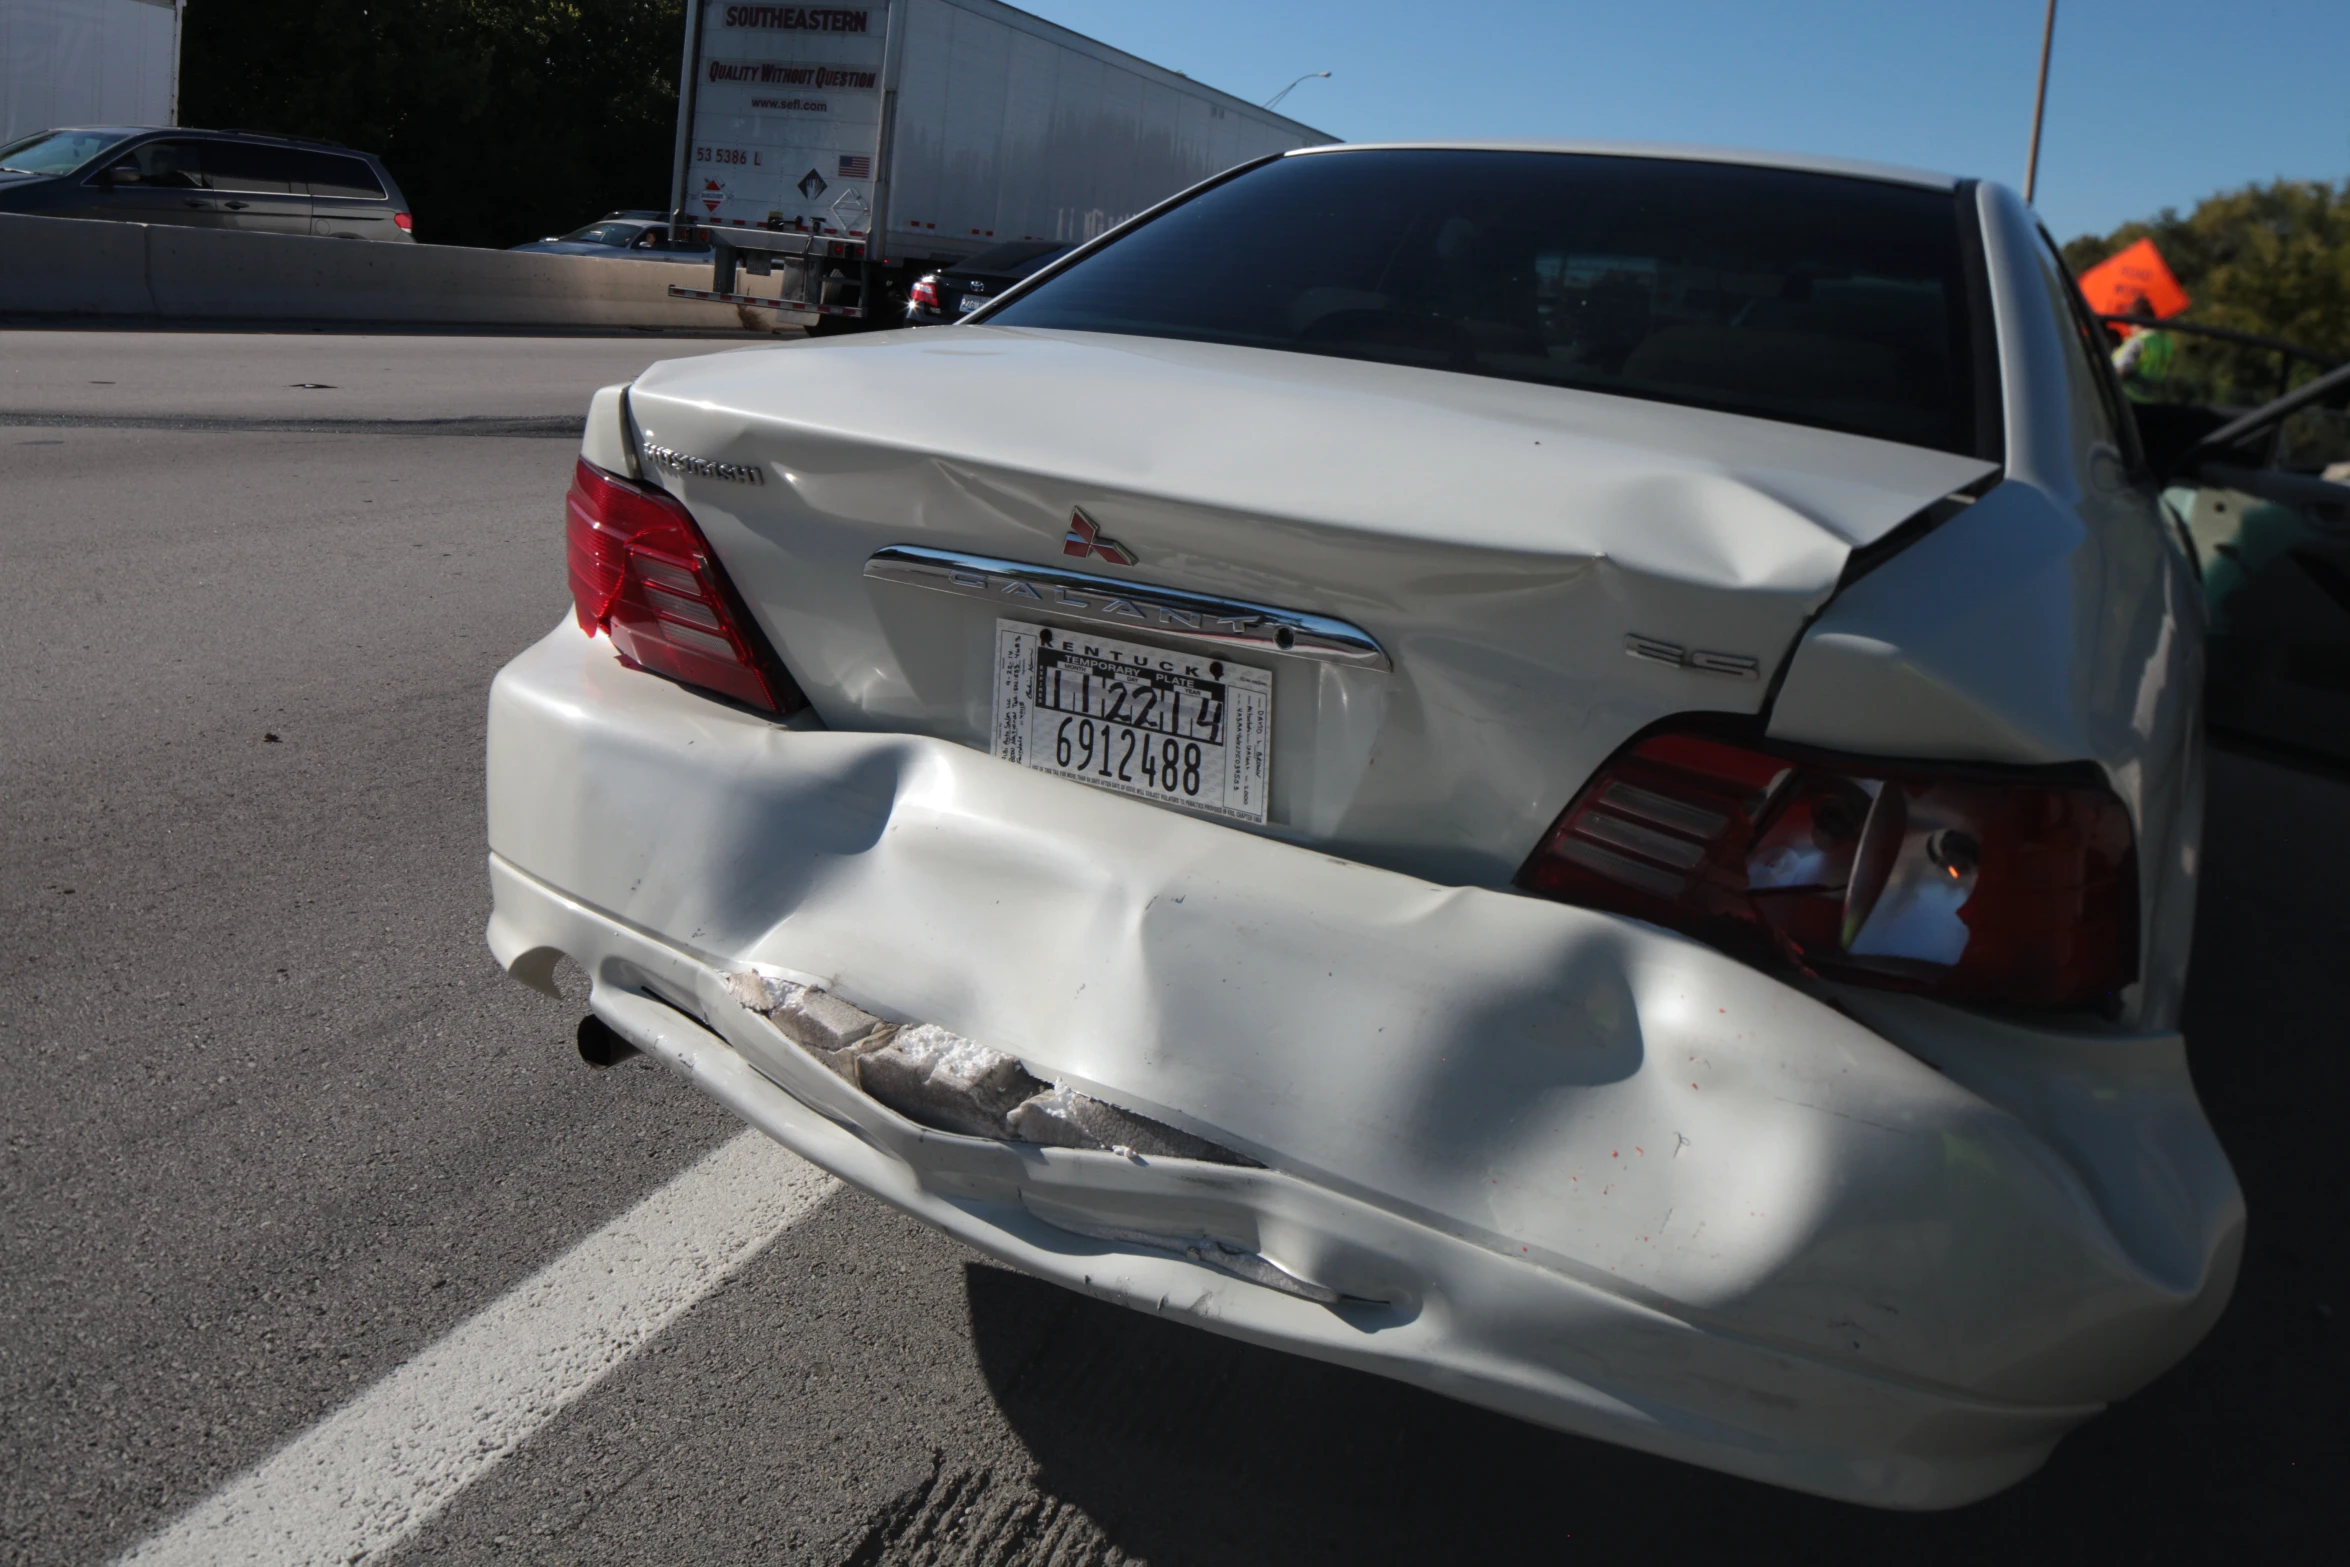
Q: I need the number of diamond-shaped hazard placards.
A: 3